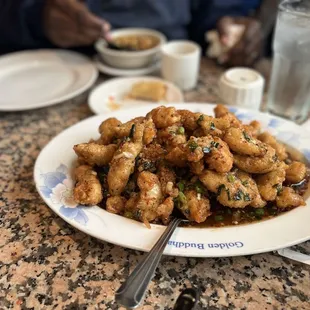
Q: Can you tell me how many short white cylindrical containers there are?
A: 2